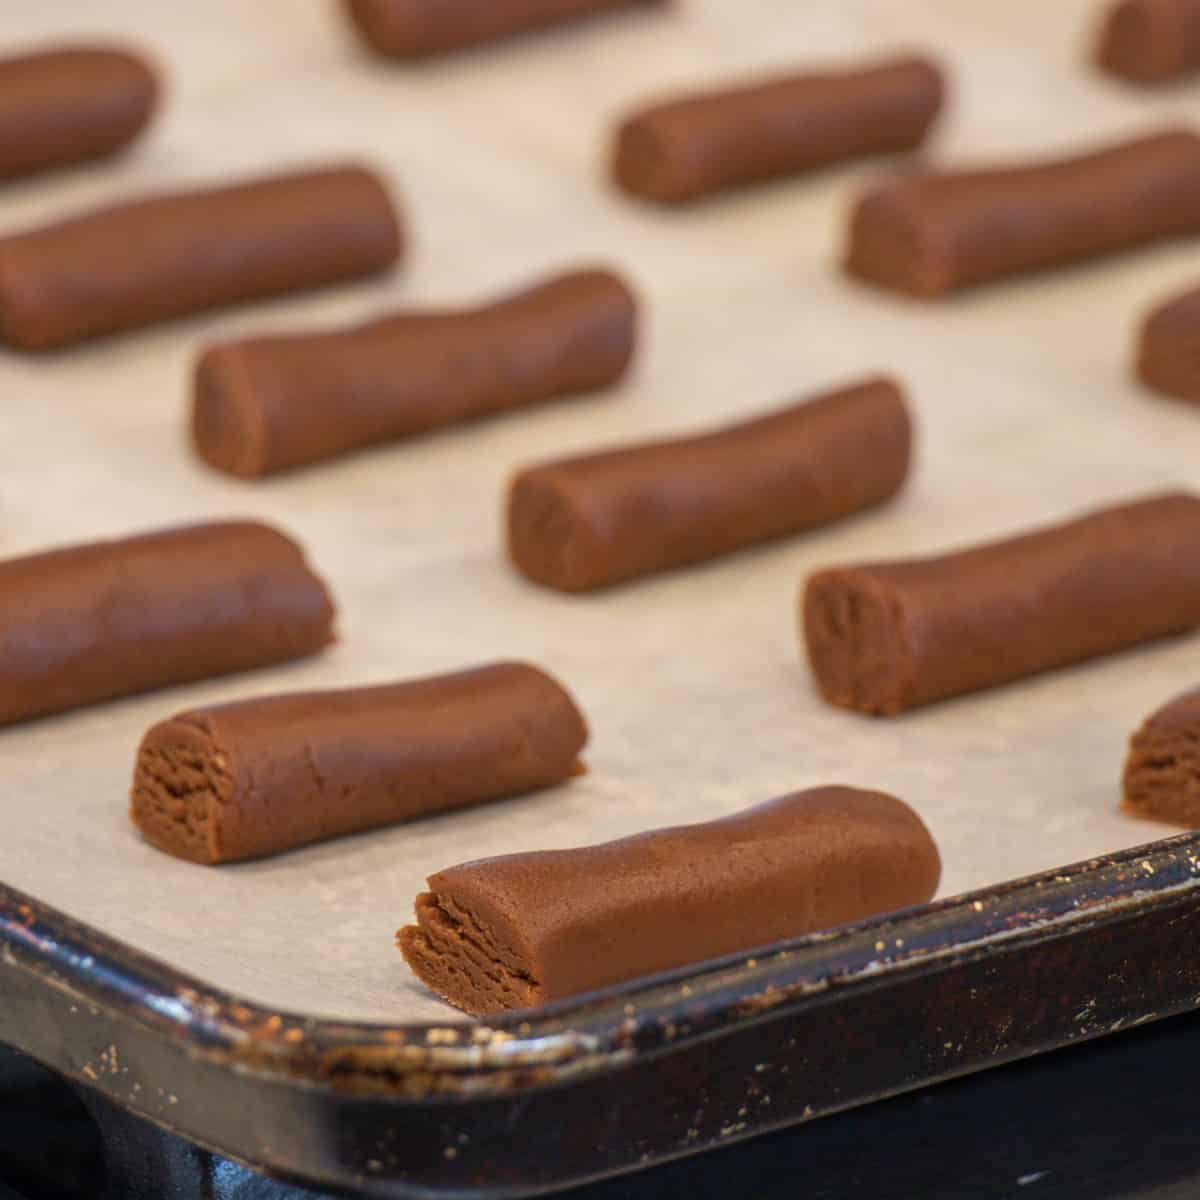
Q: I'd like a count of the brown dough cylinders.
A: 14